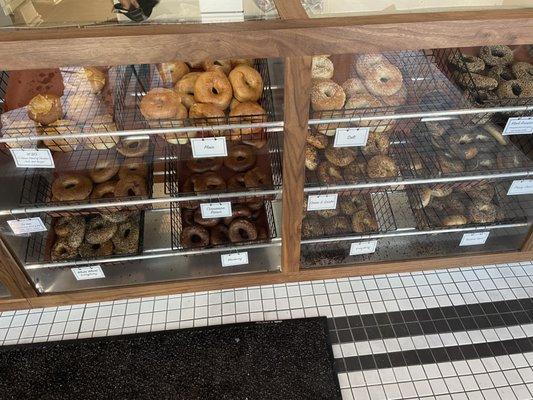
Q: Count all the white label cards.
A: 12